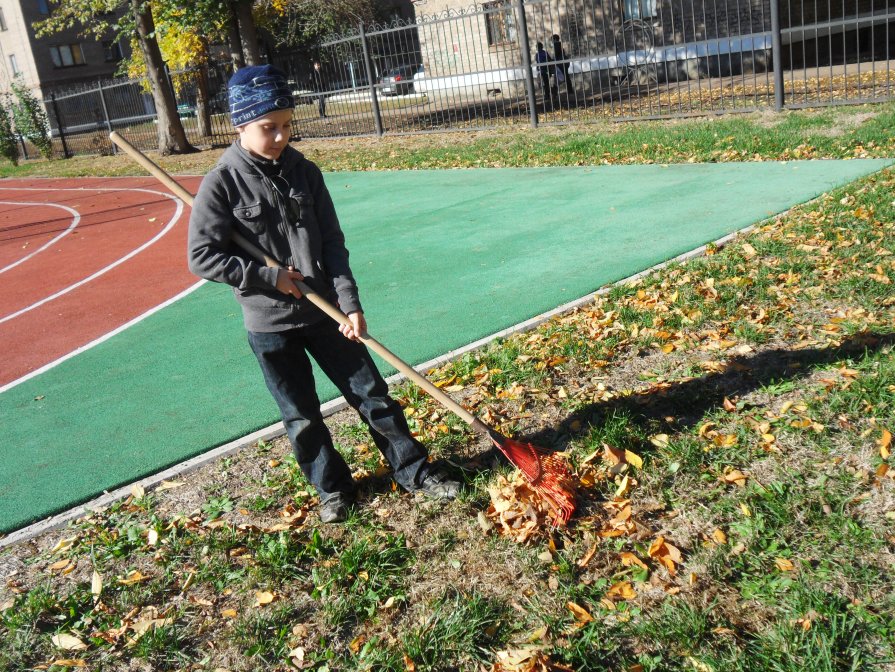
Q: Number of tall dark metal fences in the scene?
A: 1